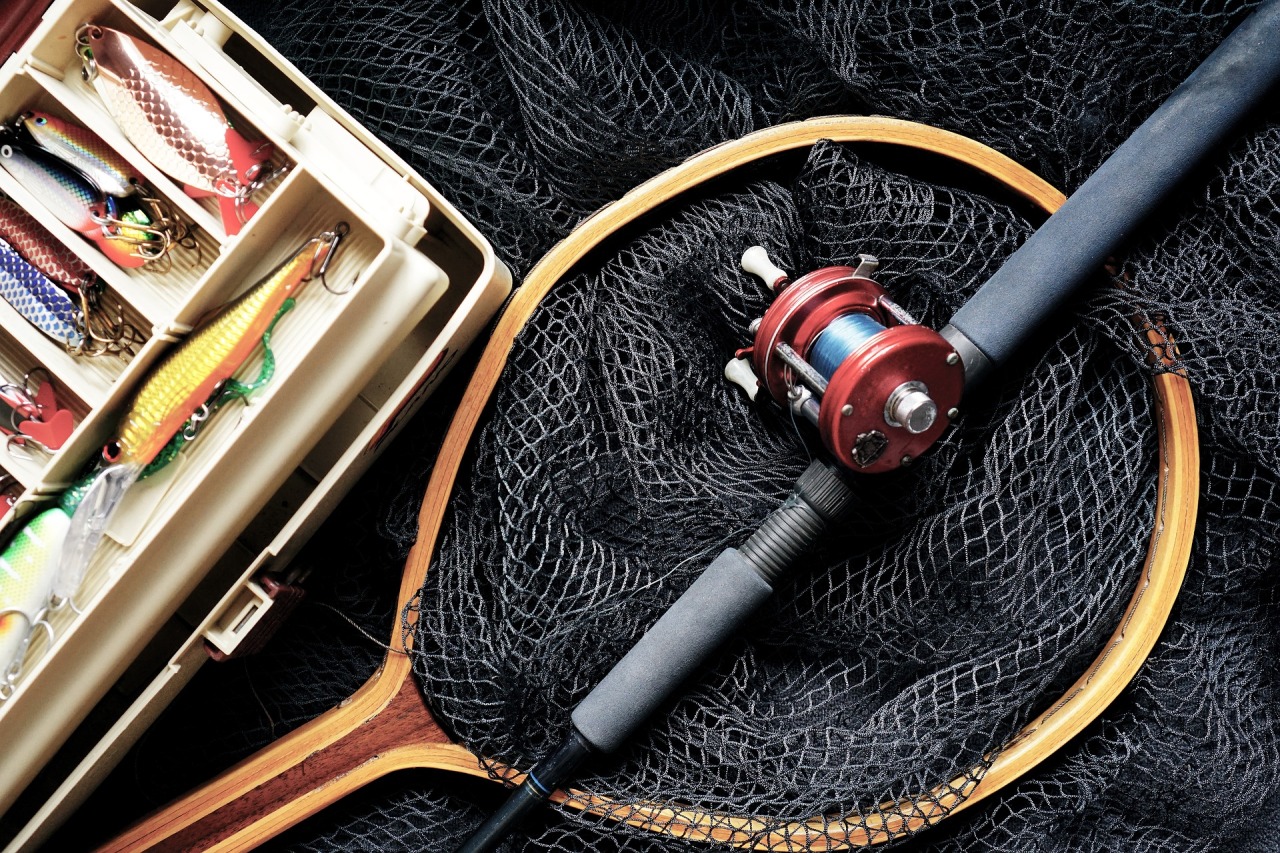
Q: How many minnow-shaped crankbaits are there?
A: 2